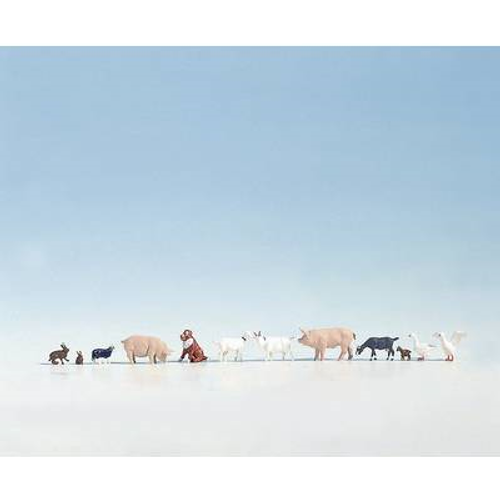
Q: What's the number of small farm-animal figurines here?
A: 12